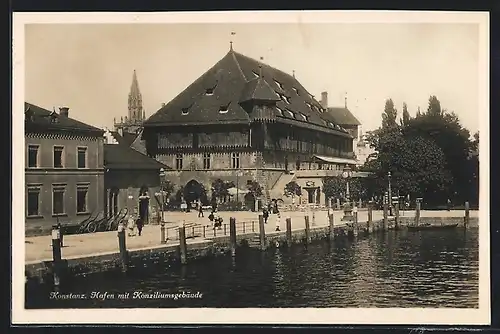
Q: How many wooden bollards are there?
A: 14